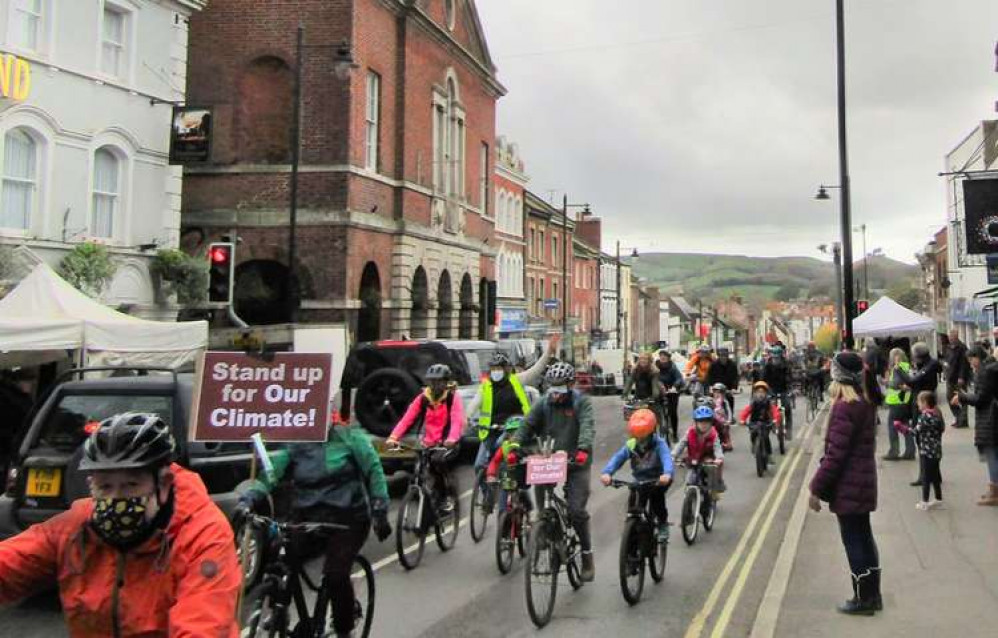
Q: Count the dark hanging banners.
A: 2